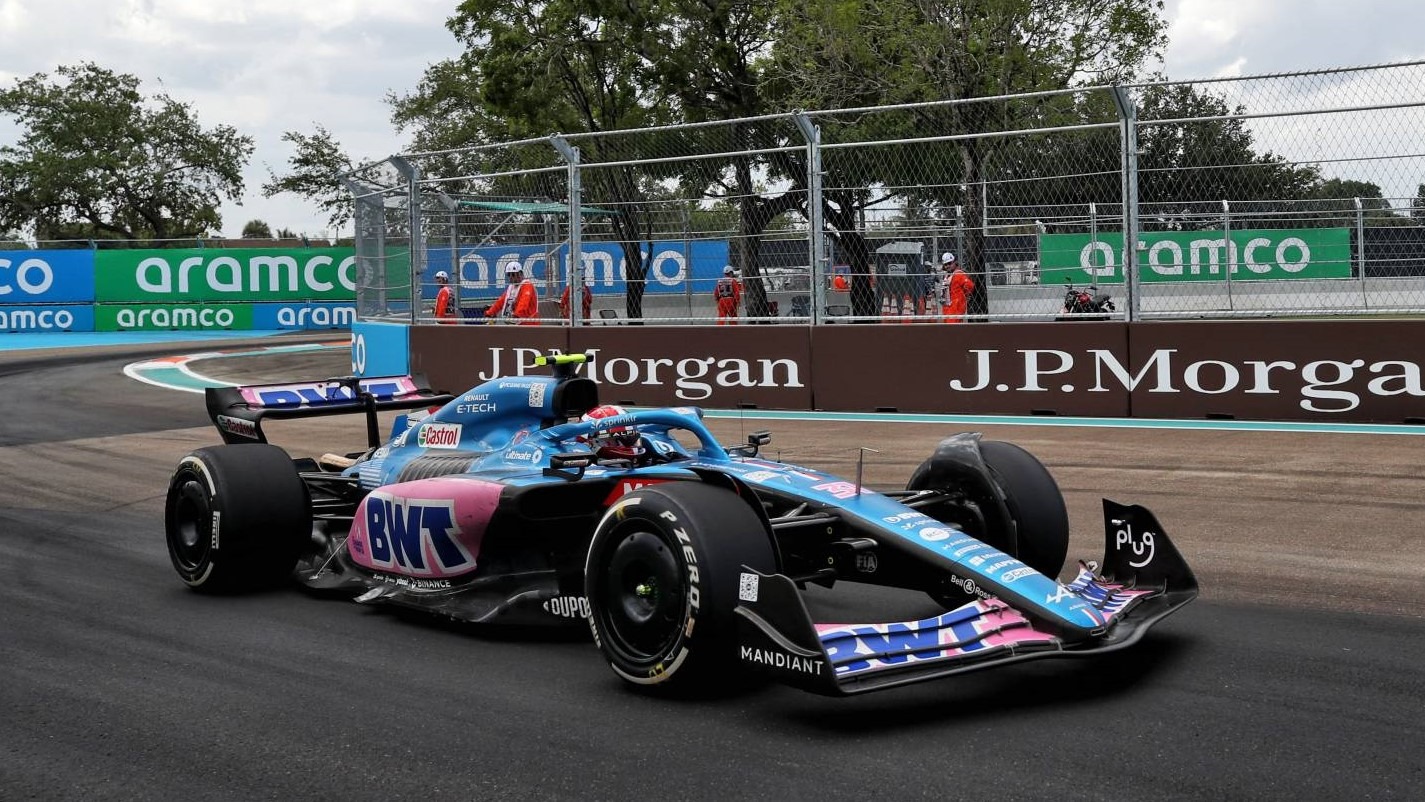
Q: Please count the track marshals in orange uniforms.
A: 5